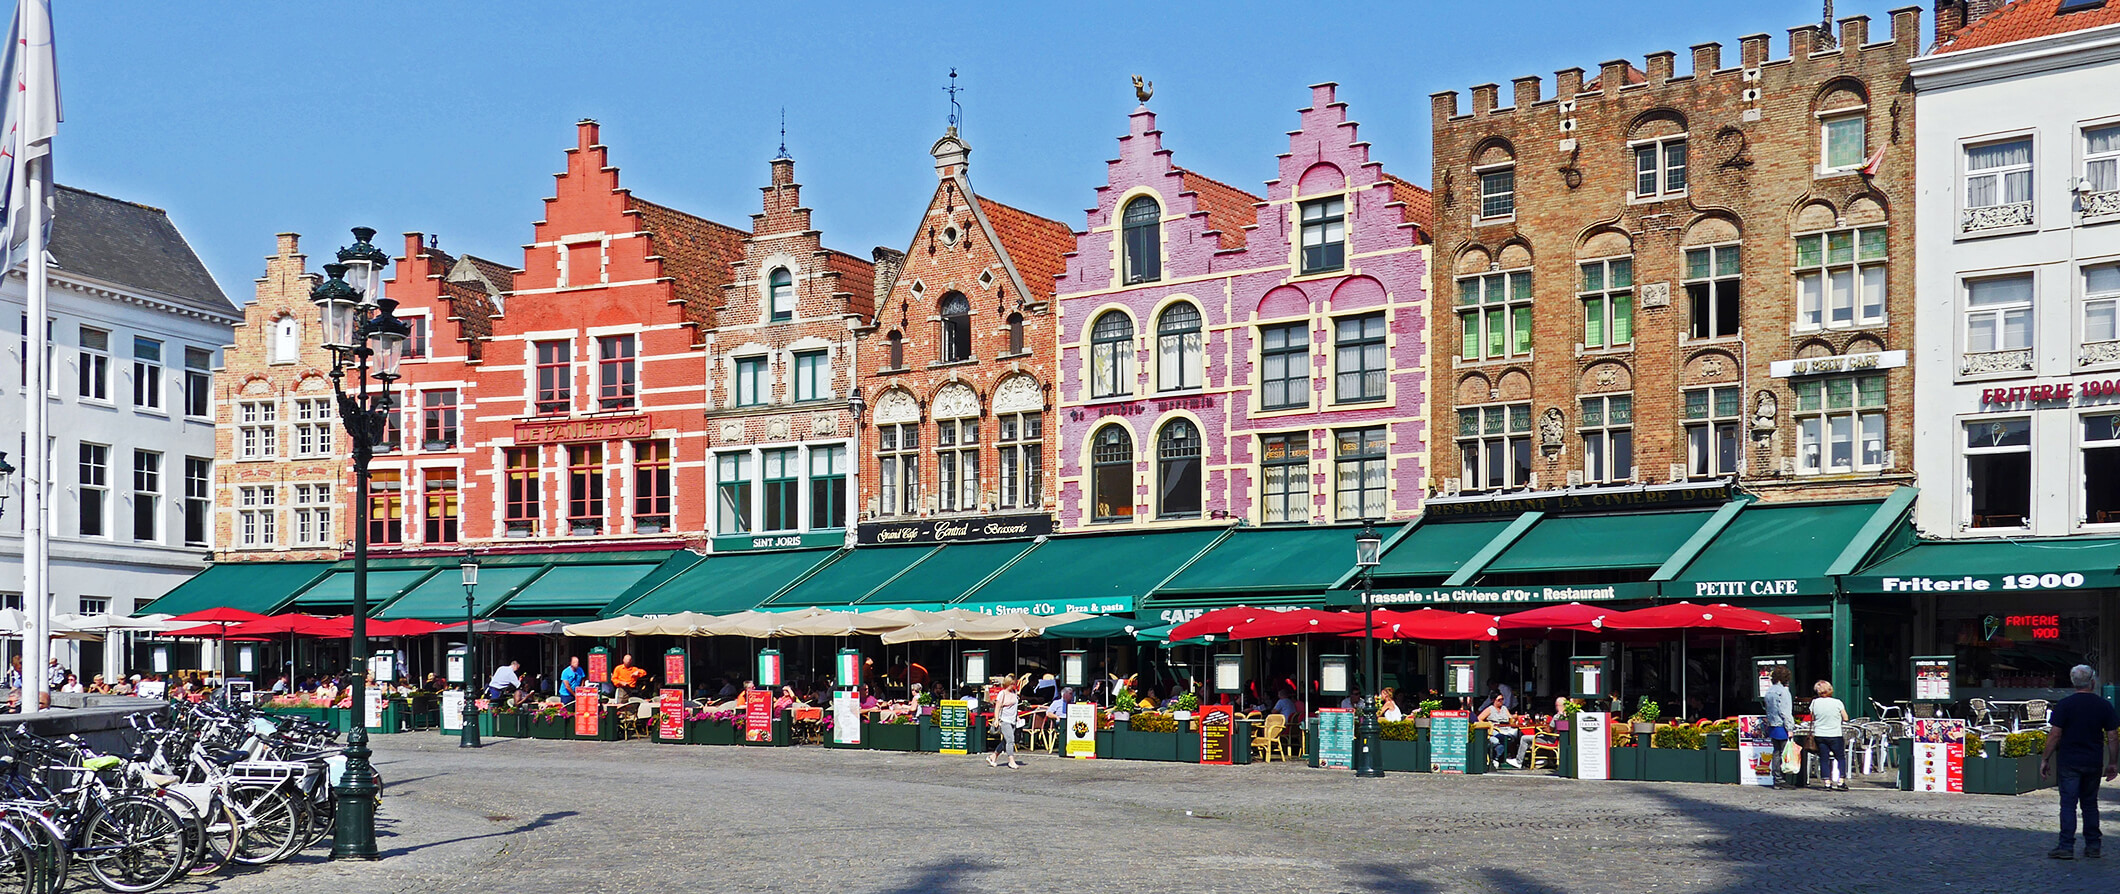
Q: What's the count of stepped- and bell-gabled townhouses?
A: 7